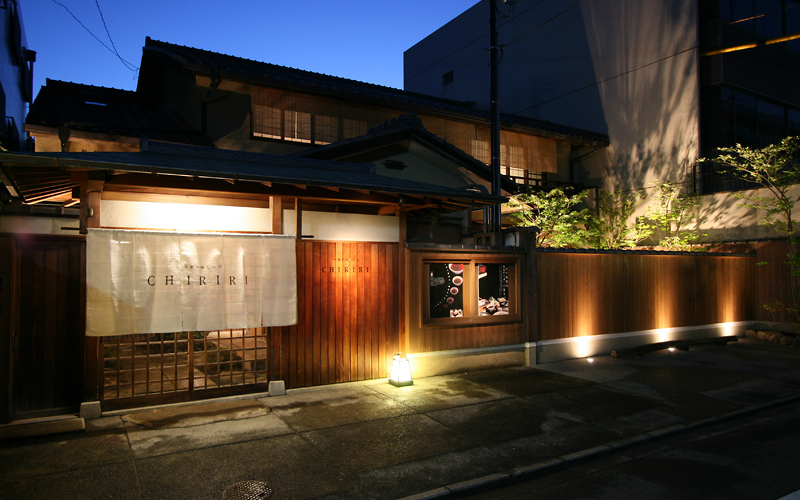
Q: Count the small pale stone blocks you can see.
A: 2